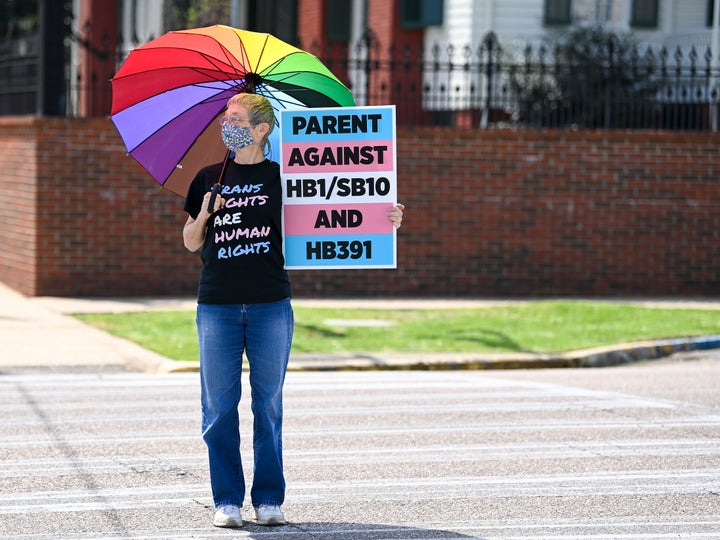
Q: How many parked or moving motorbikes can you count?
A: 0